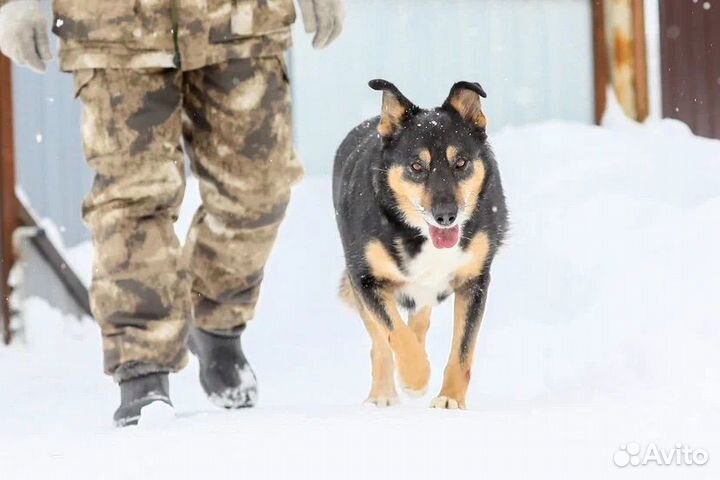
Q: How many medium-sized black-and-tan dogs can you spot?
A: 1